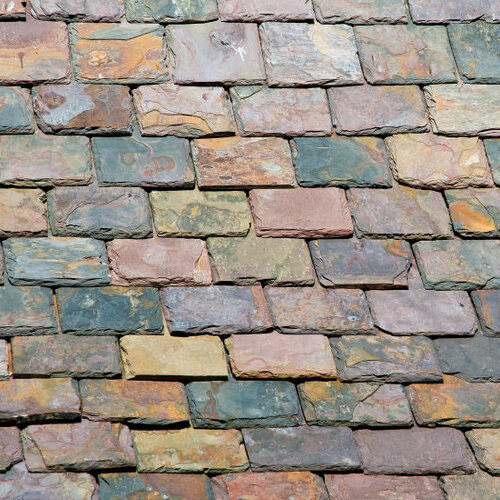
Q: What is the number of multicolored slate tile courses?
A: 11